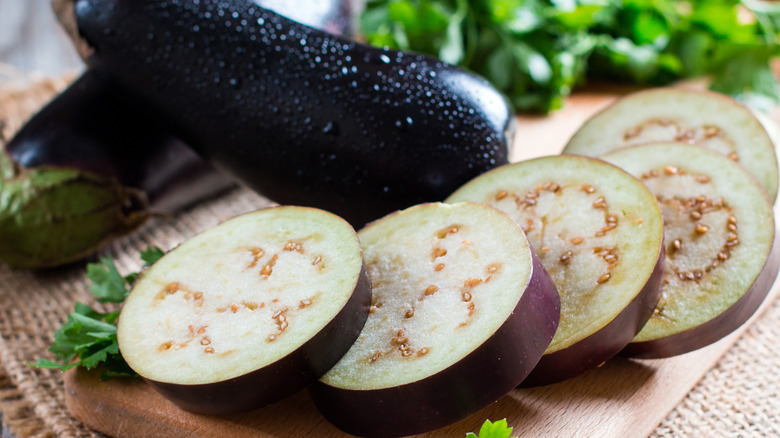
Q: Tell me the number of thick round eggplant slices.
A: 5